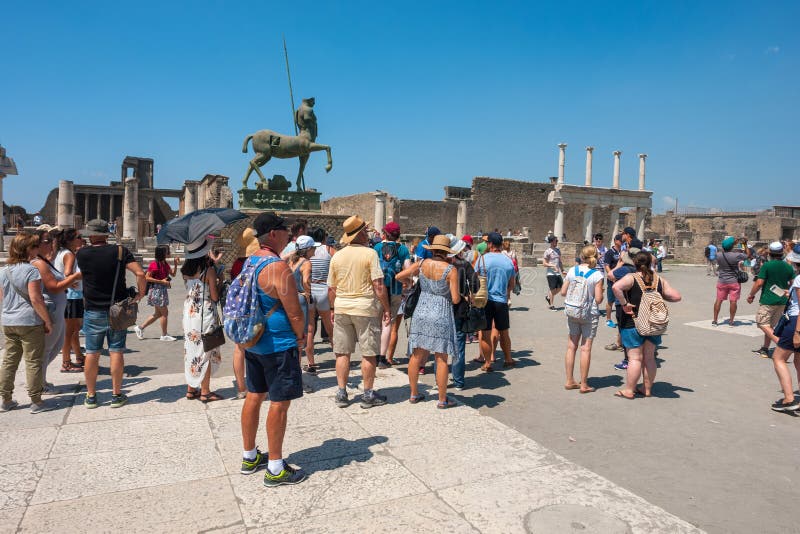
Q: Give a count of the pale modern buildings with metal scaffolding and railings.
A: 0